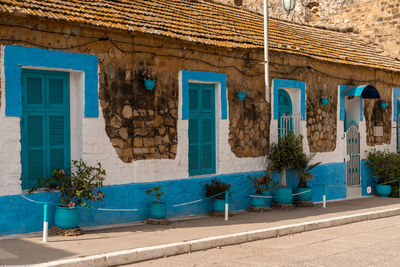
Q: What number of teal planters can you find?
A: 11